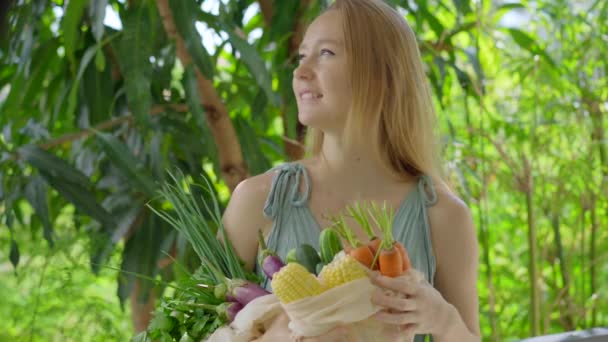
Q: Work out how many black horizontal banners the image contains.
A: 0